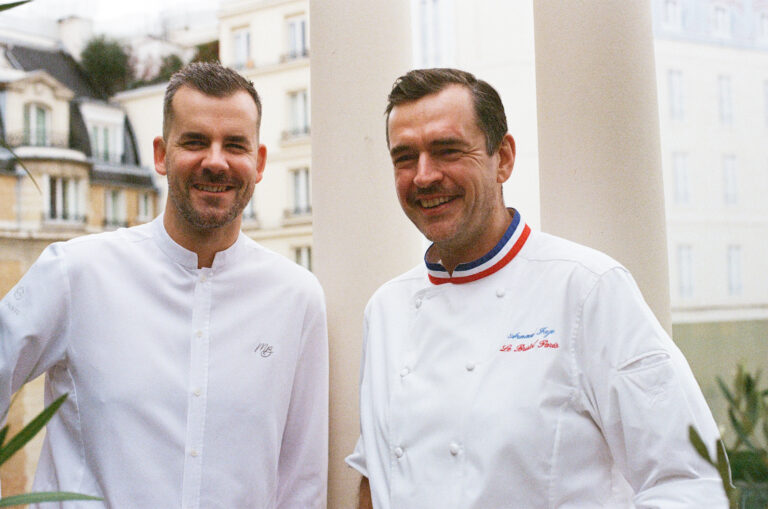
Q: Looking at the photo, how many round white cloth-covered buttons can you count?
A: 6